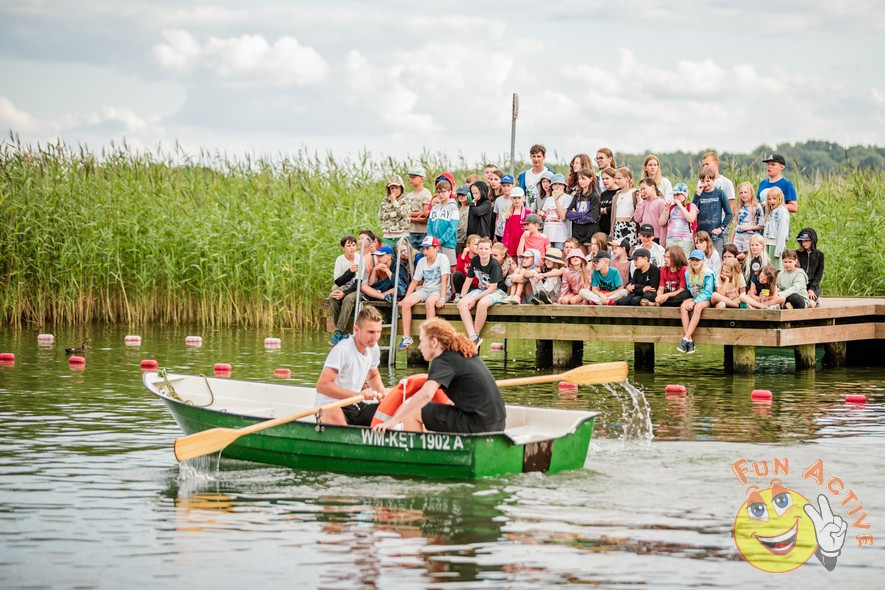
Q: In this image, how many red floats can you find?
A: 9